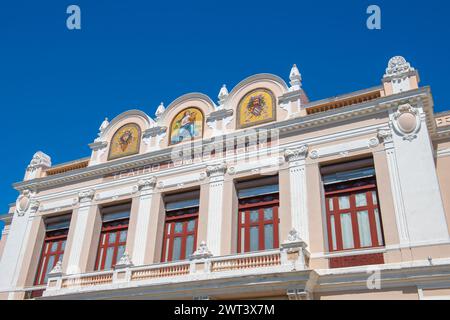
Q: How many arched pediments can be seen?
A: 3